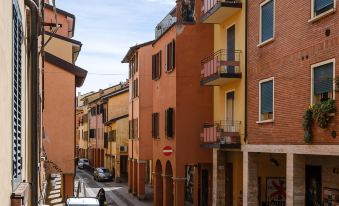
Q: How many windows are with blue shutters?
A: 4